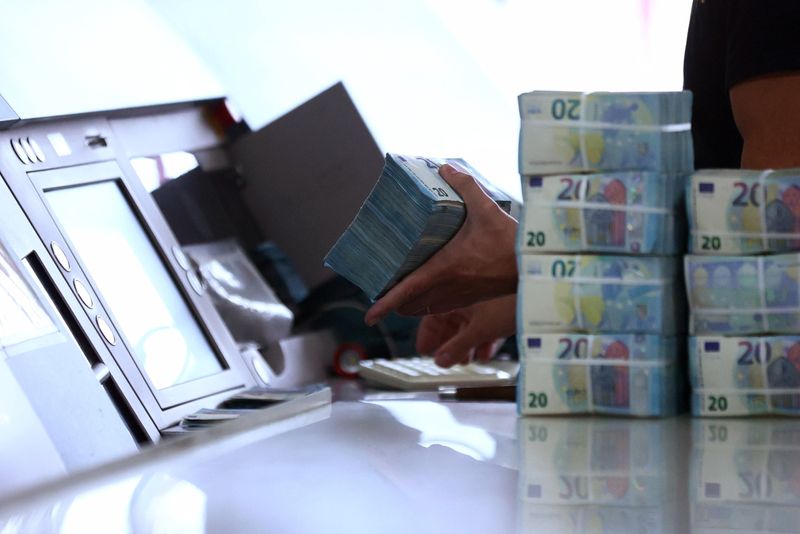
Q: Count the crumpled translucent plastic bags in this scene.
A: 1